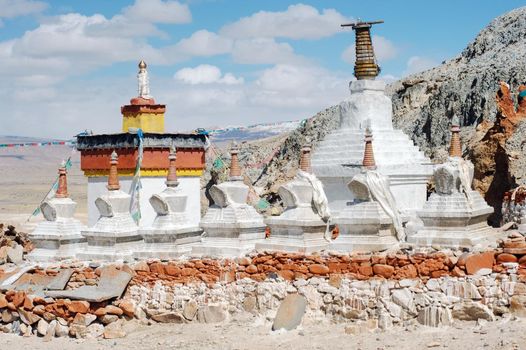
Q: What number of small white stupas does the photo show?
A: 7